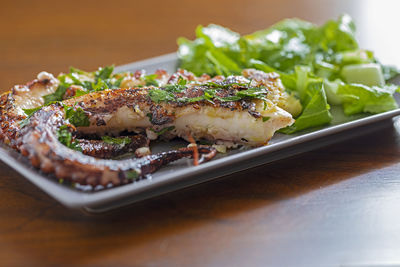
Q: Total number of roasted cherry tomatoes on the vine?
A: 0